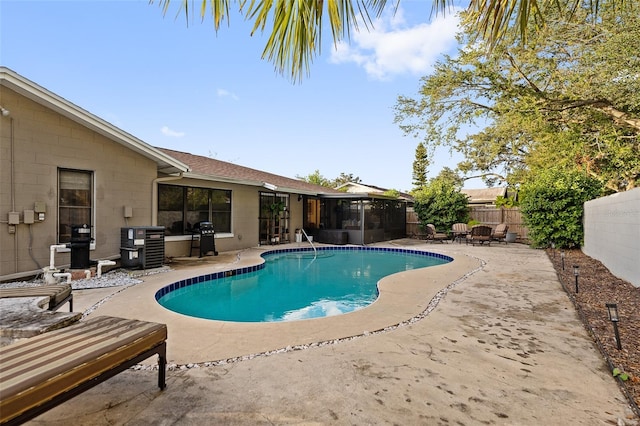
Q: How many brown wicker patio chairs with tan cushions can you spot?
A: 4